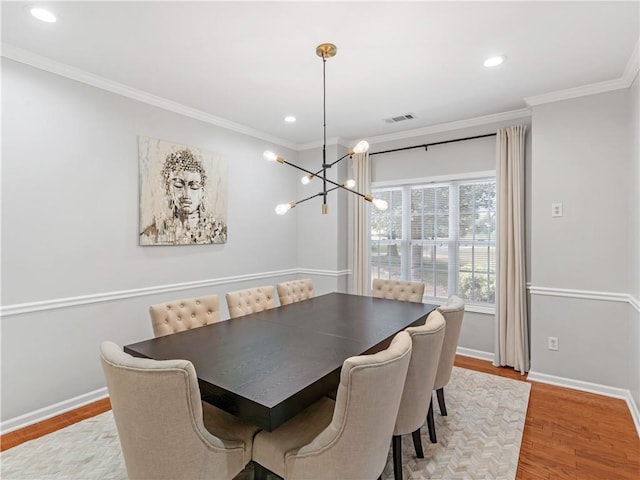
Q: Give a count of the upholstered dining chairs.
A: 8